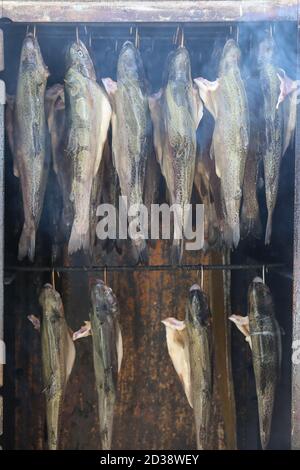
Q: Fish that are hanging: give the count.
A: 10